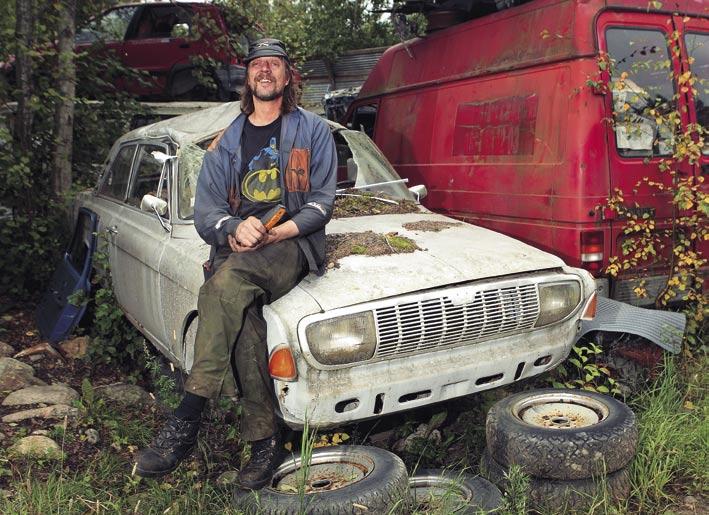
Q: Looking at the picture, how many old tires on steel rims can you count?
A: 4